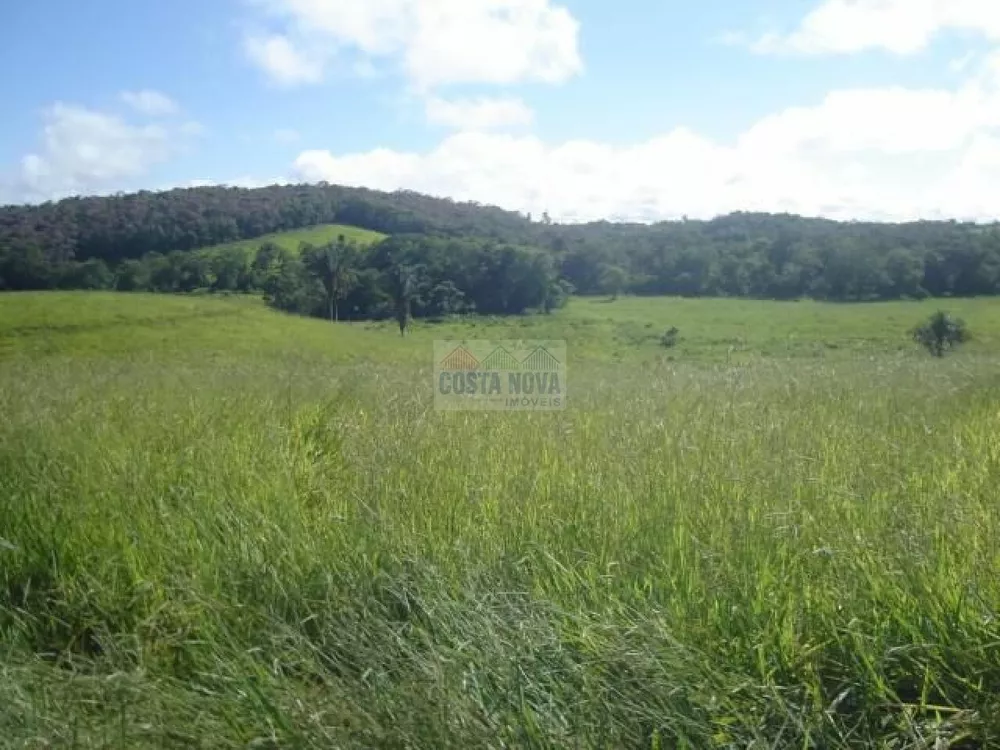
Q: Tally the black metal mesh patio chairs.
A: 0